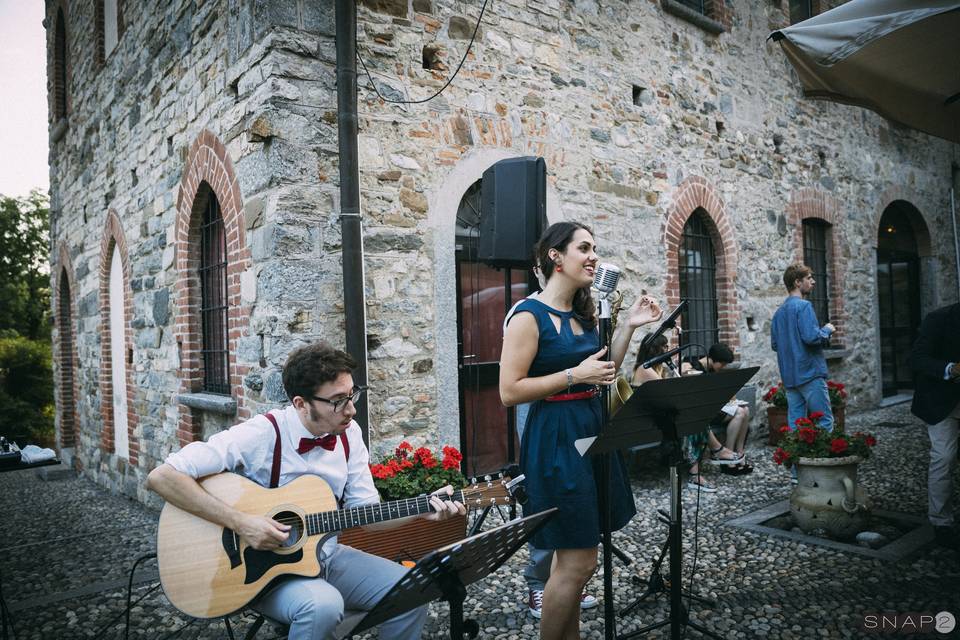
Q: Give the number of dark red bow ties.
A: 1